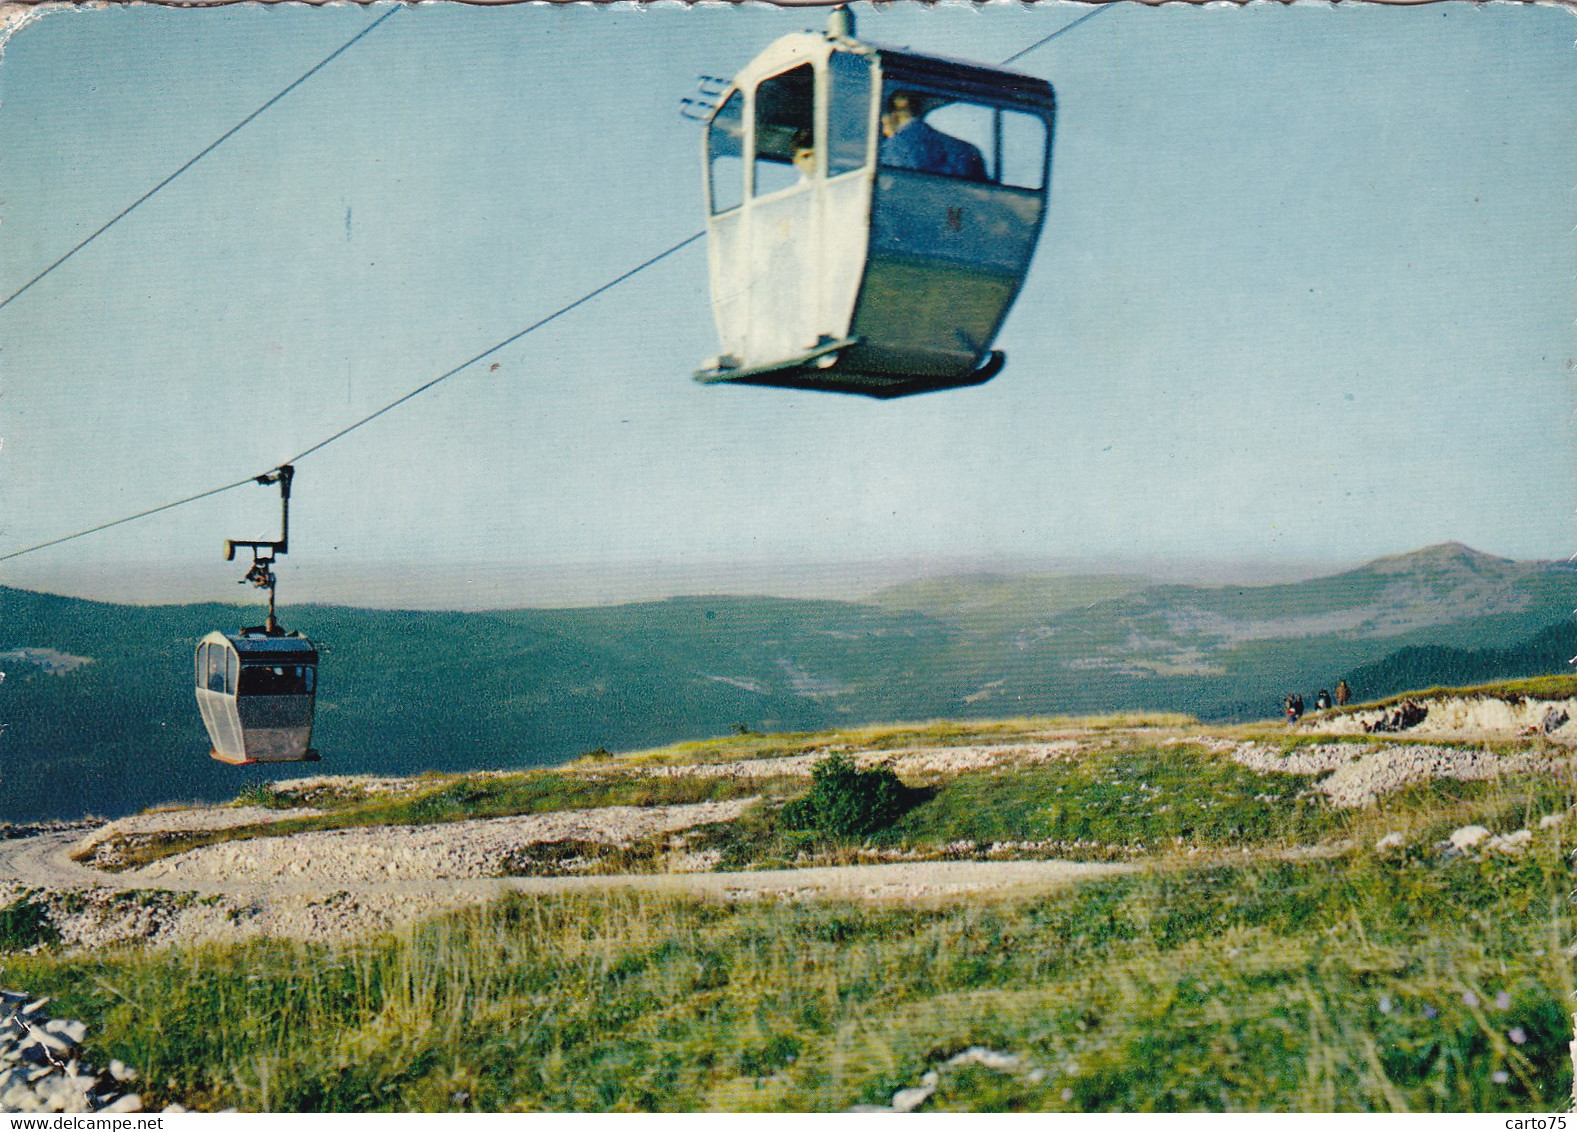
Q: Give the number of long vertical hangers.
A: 1